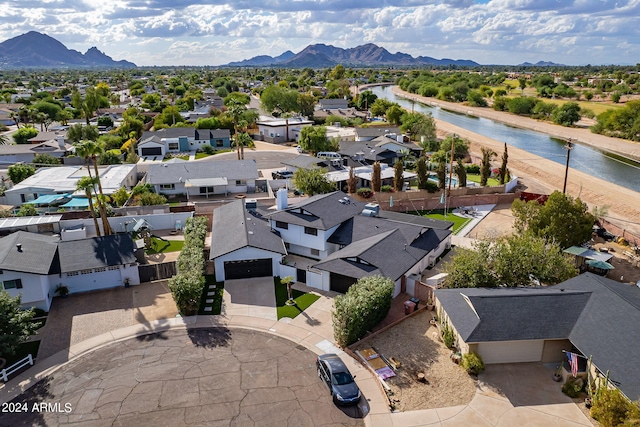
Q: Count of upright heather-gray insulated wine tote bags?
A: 0